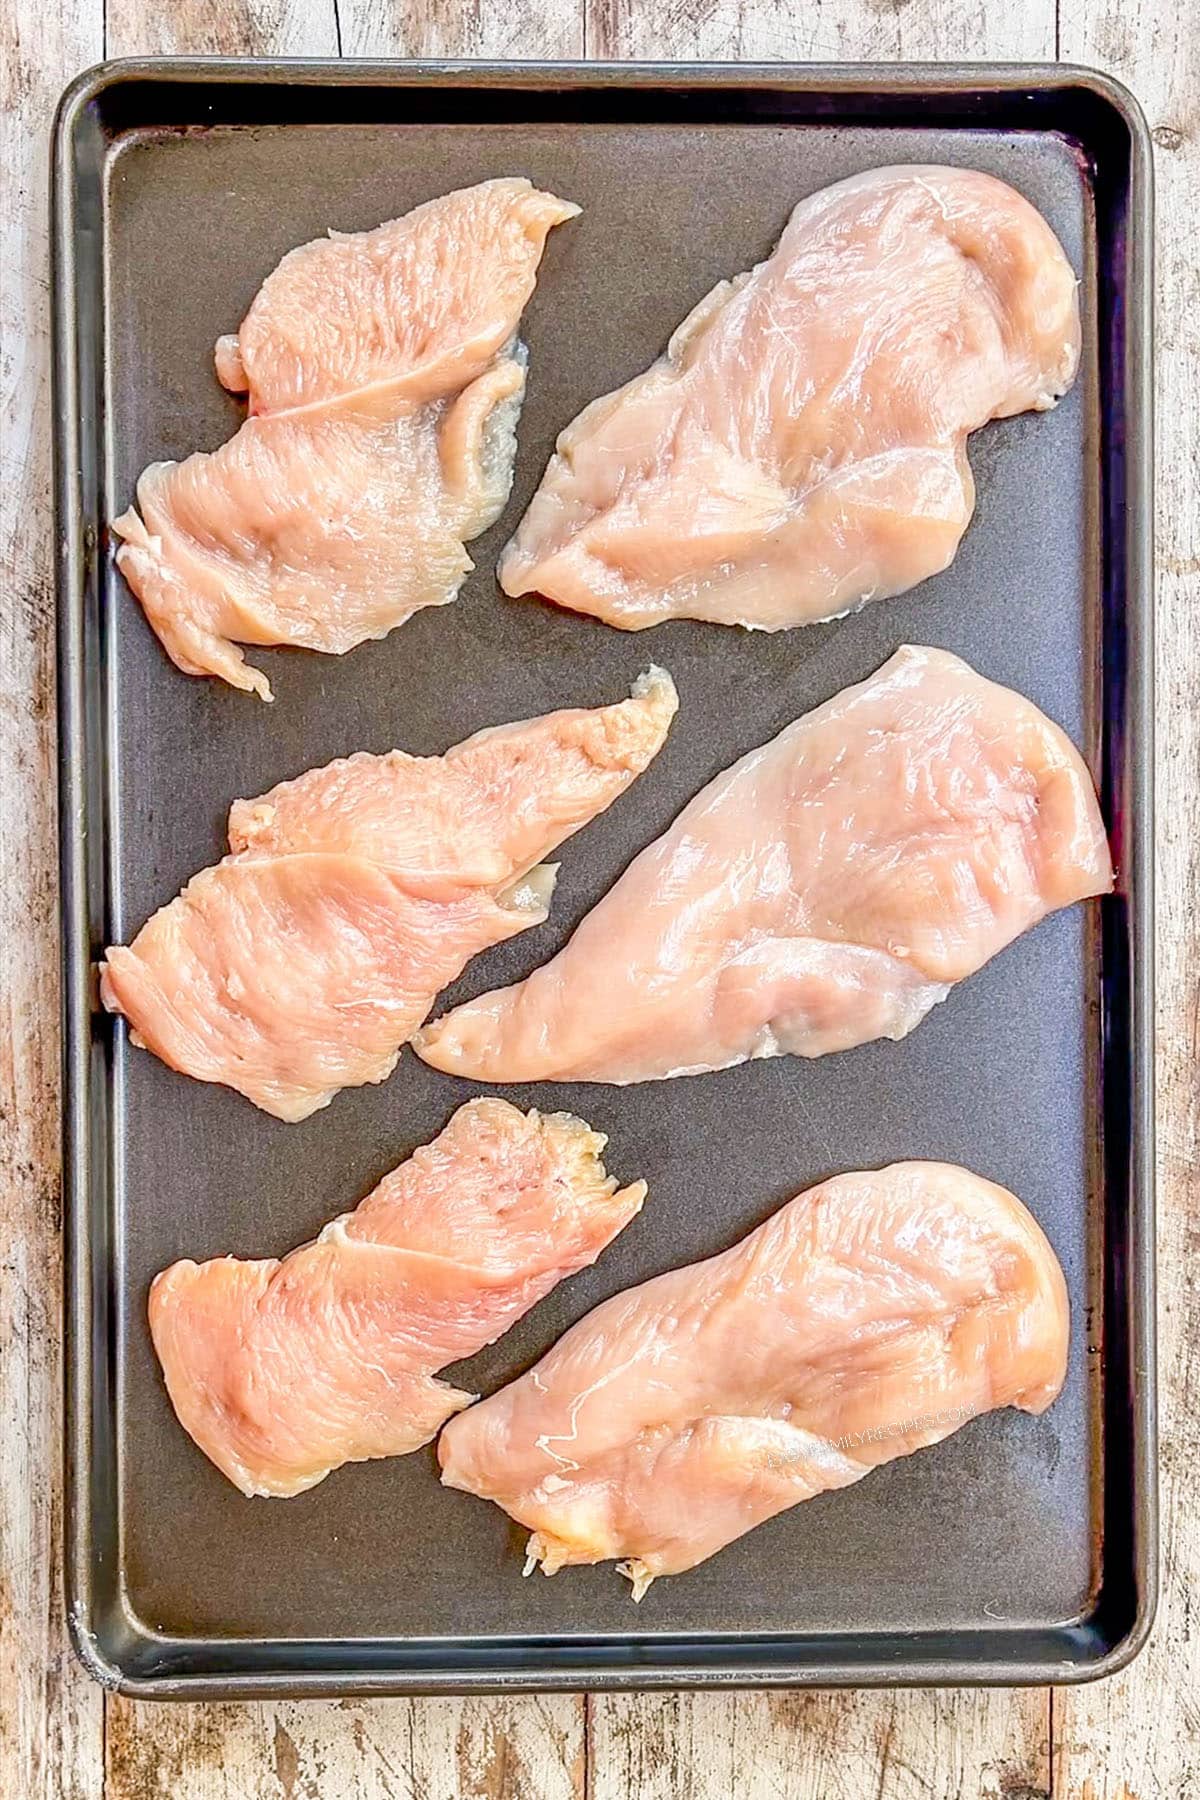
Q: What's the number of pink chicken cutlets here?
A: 6